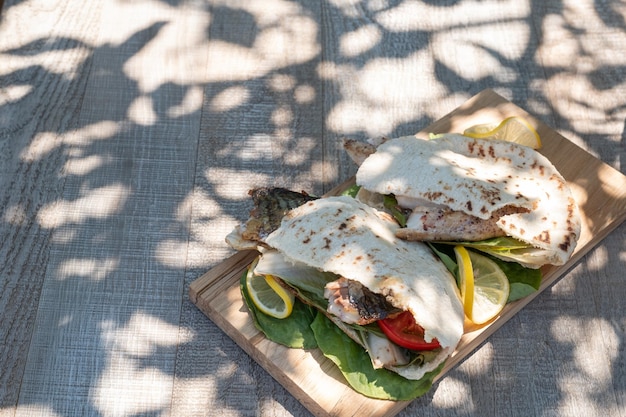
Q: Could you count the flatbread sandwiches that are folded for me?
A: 2